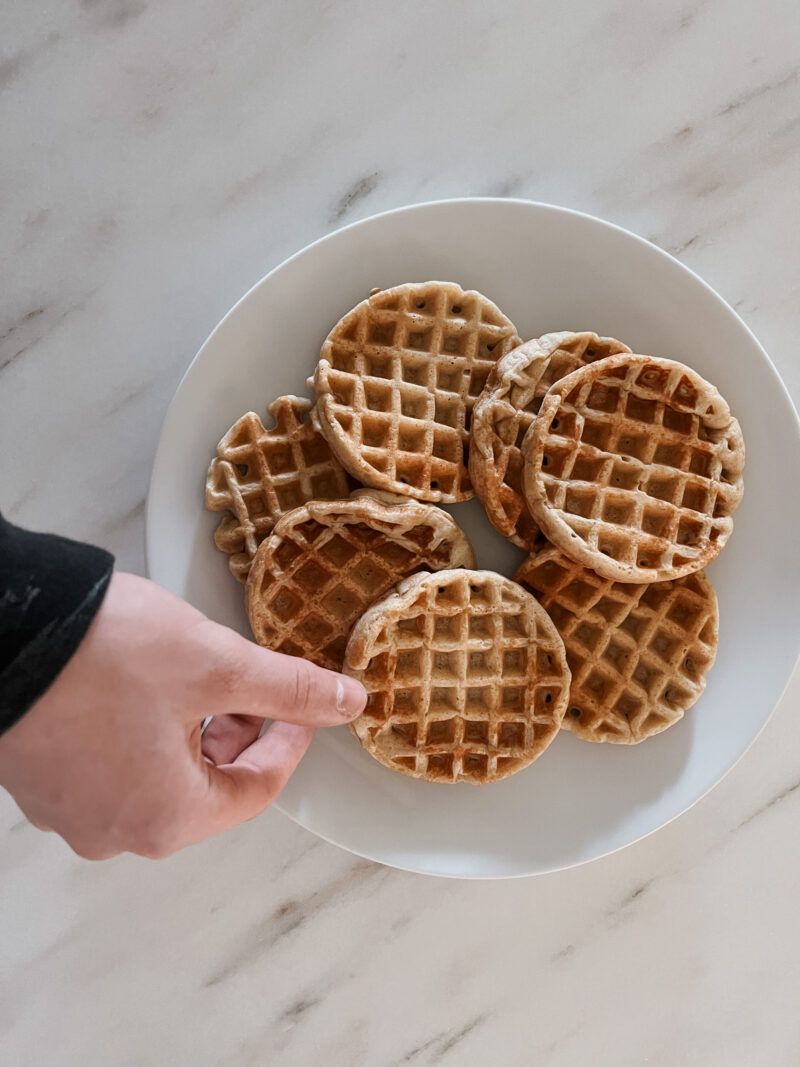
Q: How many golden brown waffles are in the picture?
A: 7